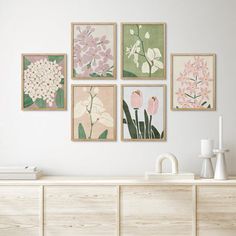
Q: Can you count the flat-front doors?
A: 4